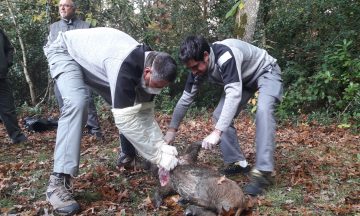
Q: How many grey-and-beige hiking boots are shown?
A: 1